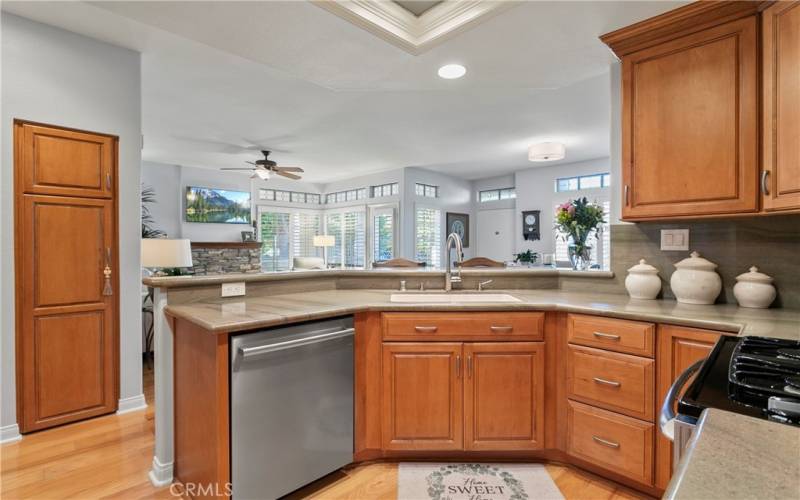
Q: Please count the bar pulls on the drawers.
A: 5